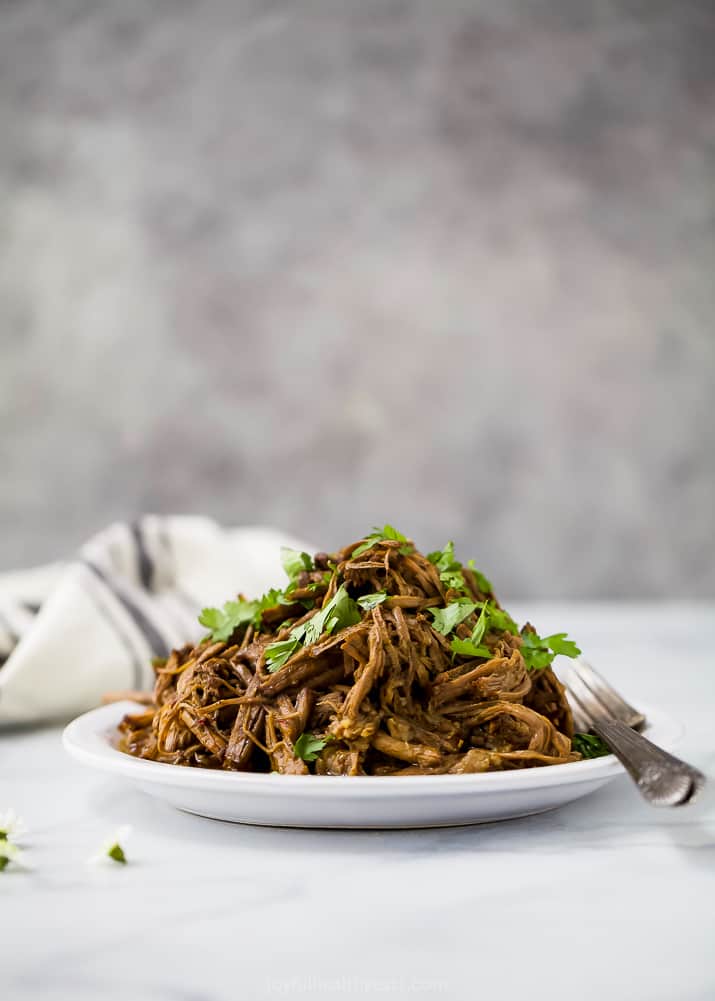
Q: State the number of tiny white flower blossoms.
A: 3